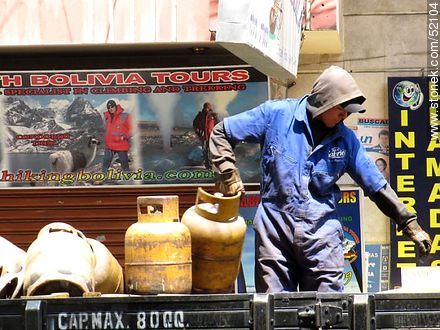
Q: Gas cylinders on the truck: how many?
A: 5